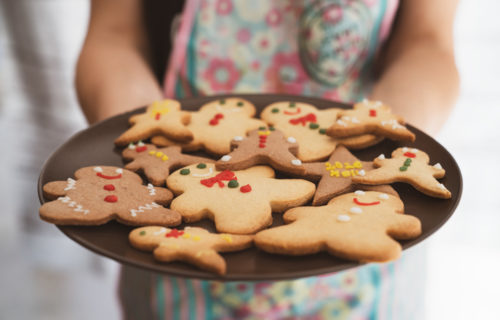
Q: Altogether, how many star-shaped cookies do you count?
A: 1